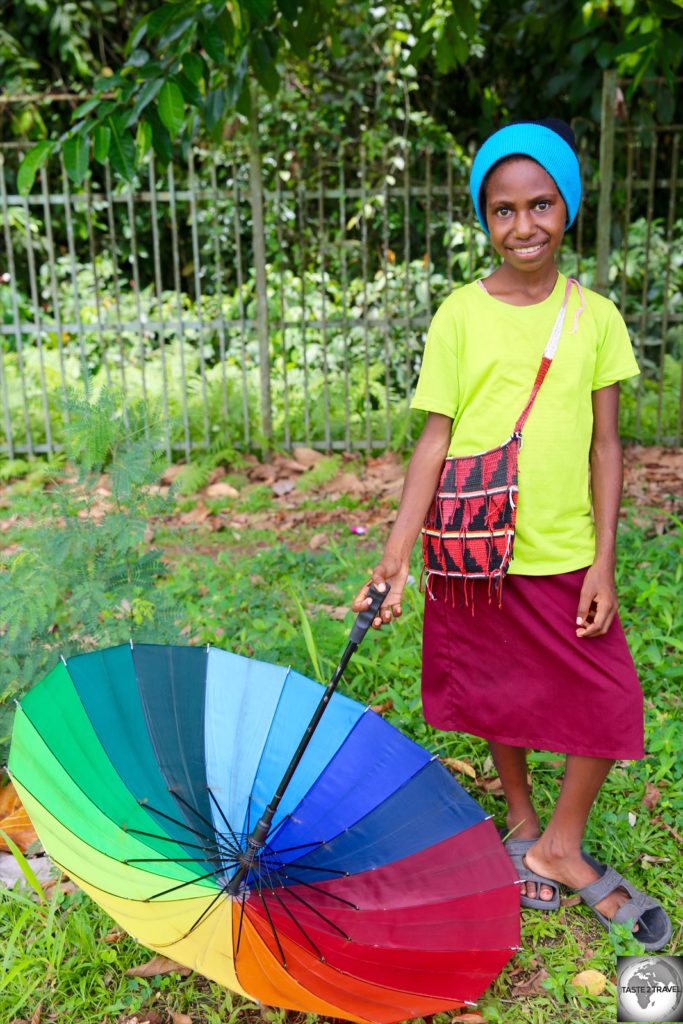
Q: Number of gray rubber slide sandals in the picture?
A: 2